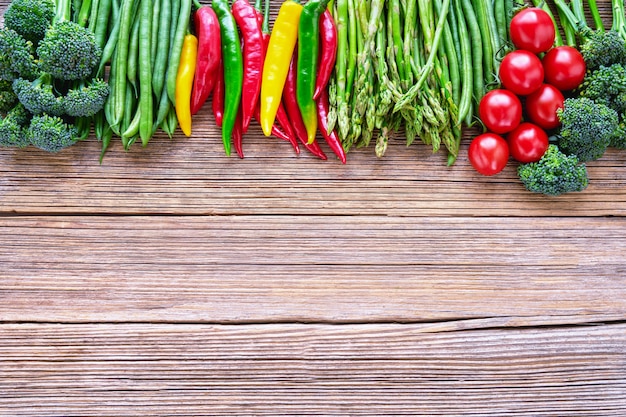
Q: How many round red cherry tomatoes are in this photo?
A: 7